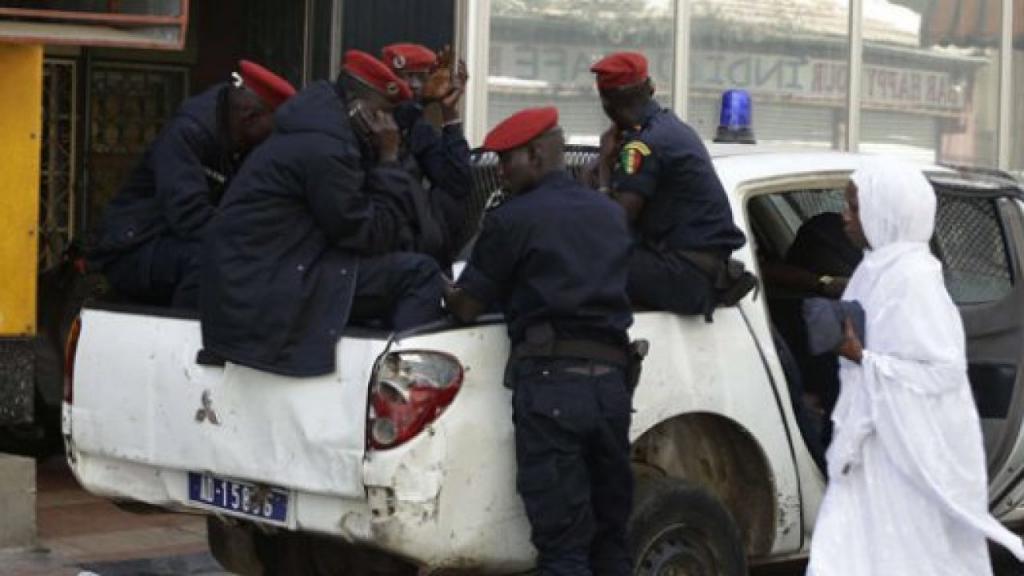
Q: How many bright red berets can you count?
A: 5